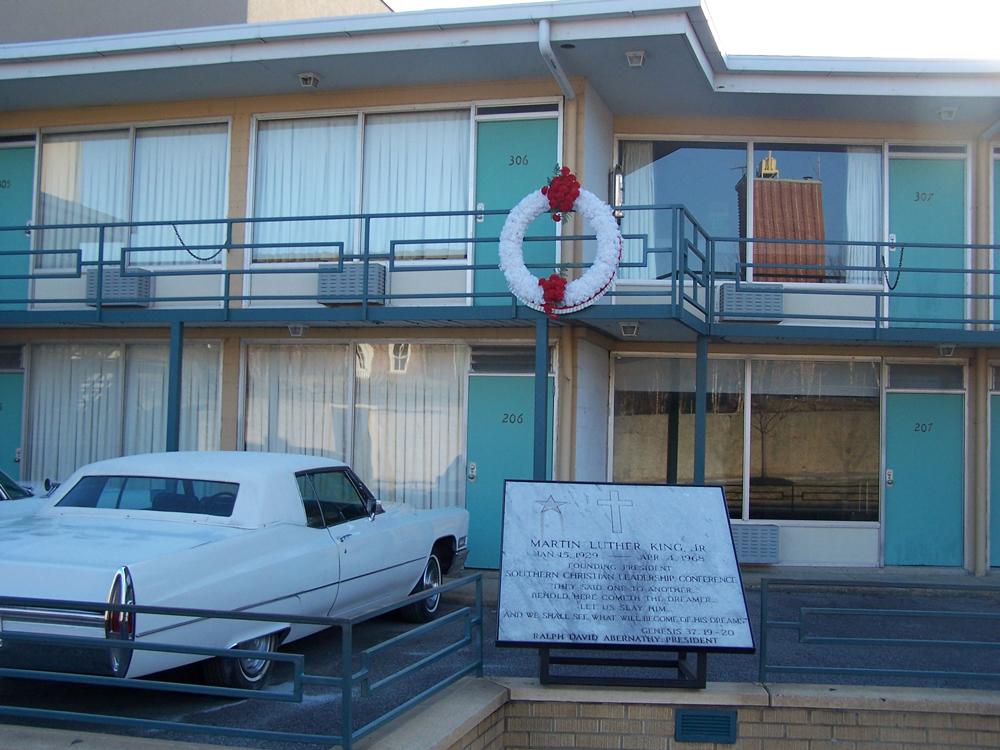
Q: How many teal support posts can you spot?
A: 3